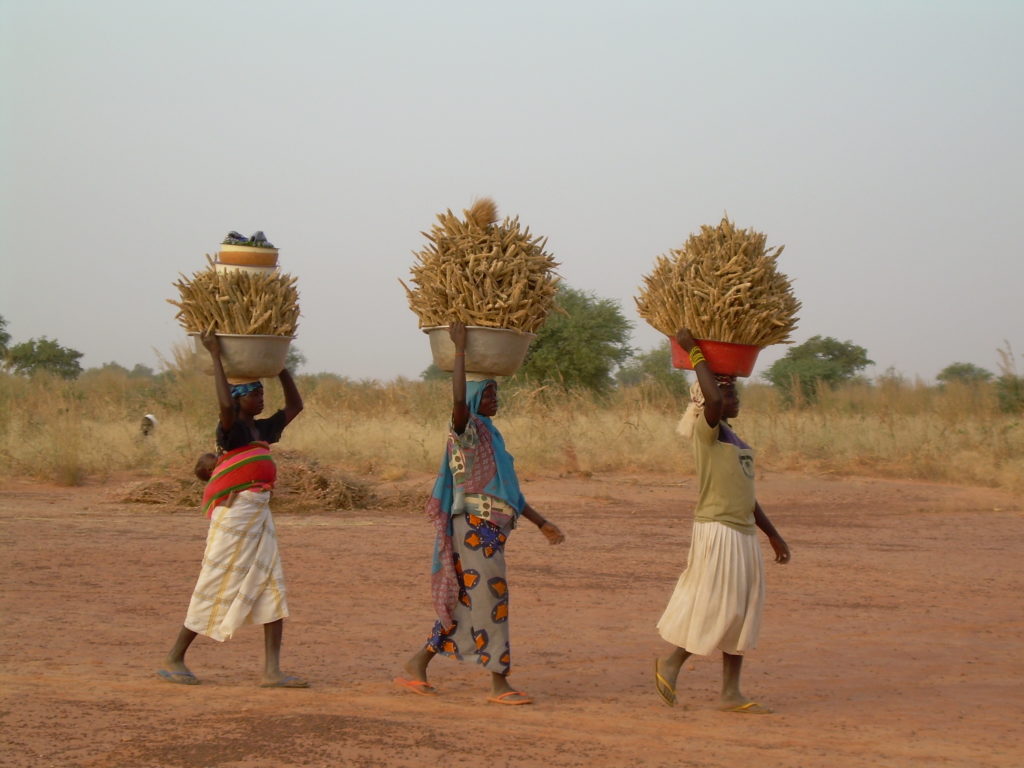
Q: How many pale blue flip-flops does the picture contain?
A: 2